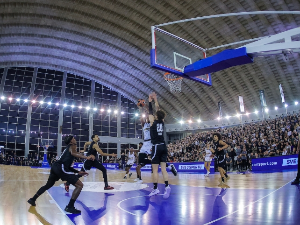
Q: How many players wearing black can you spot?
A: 4